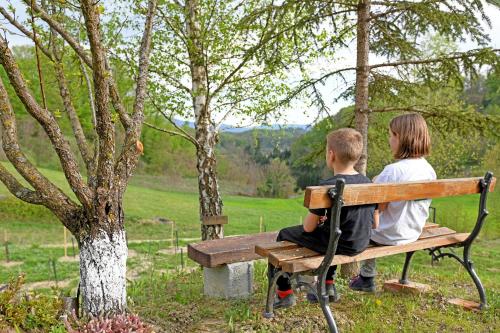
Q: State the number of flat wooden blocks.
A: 2